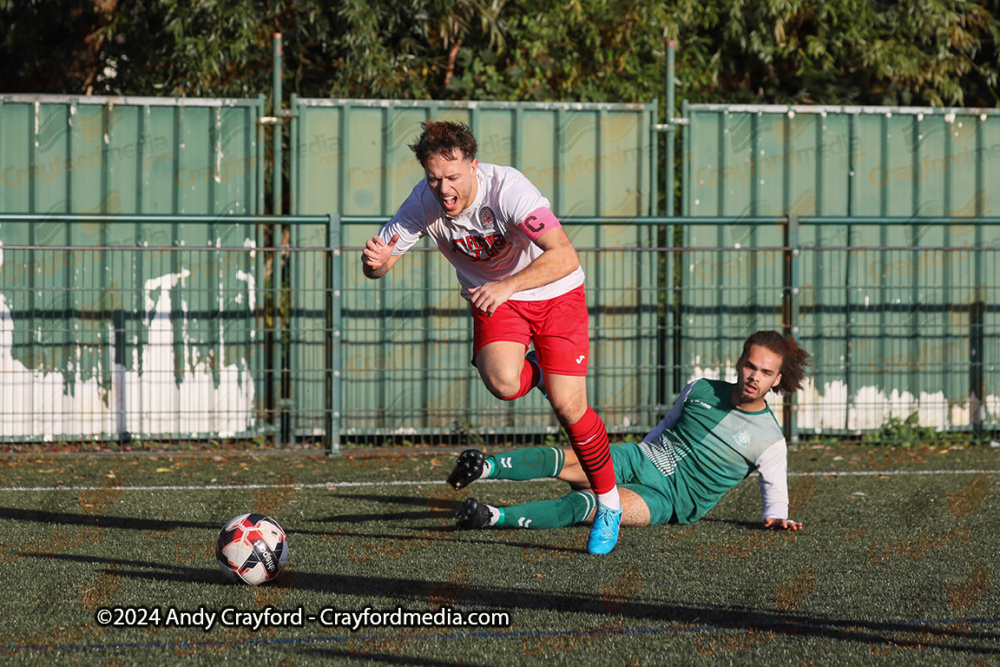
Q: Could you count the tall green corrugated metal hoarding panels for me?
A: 3